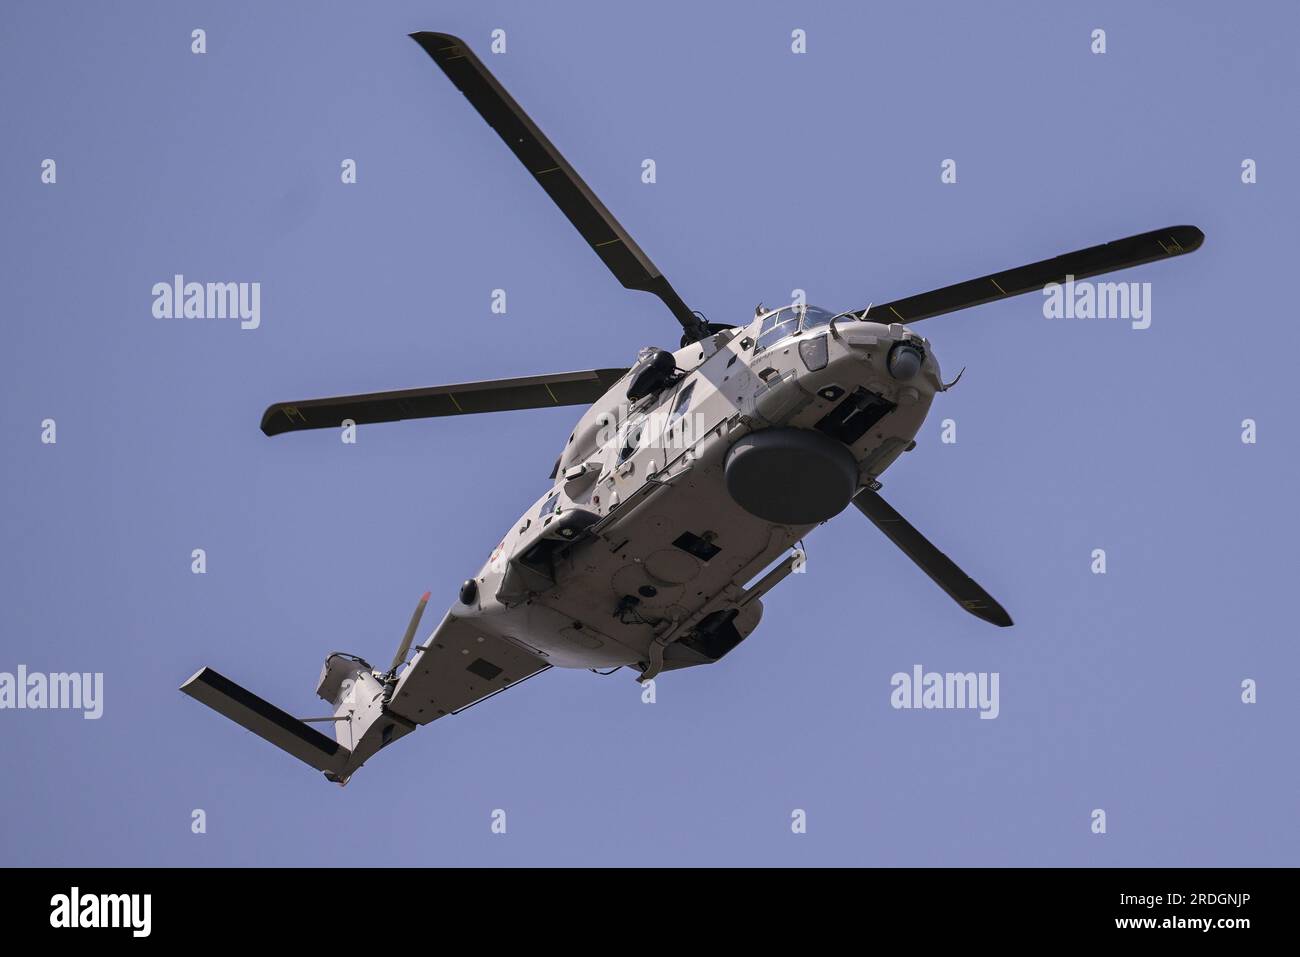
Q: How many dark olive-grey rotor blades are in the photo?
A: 4